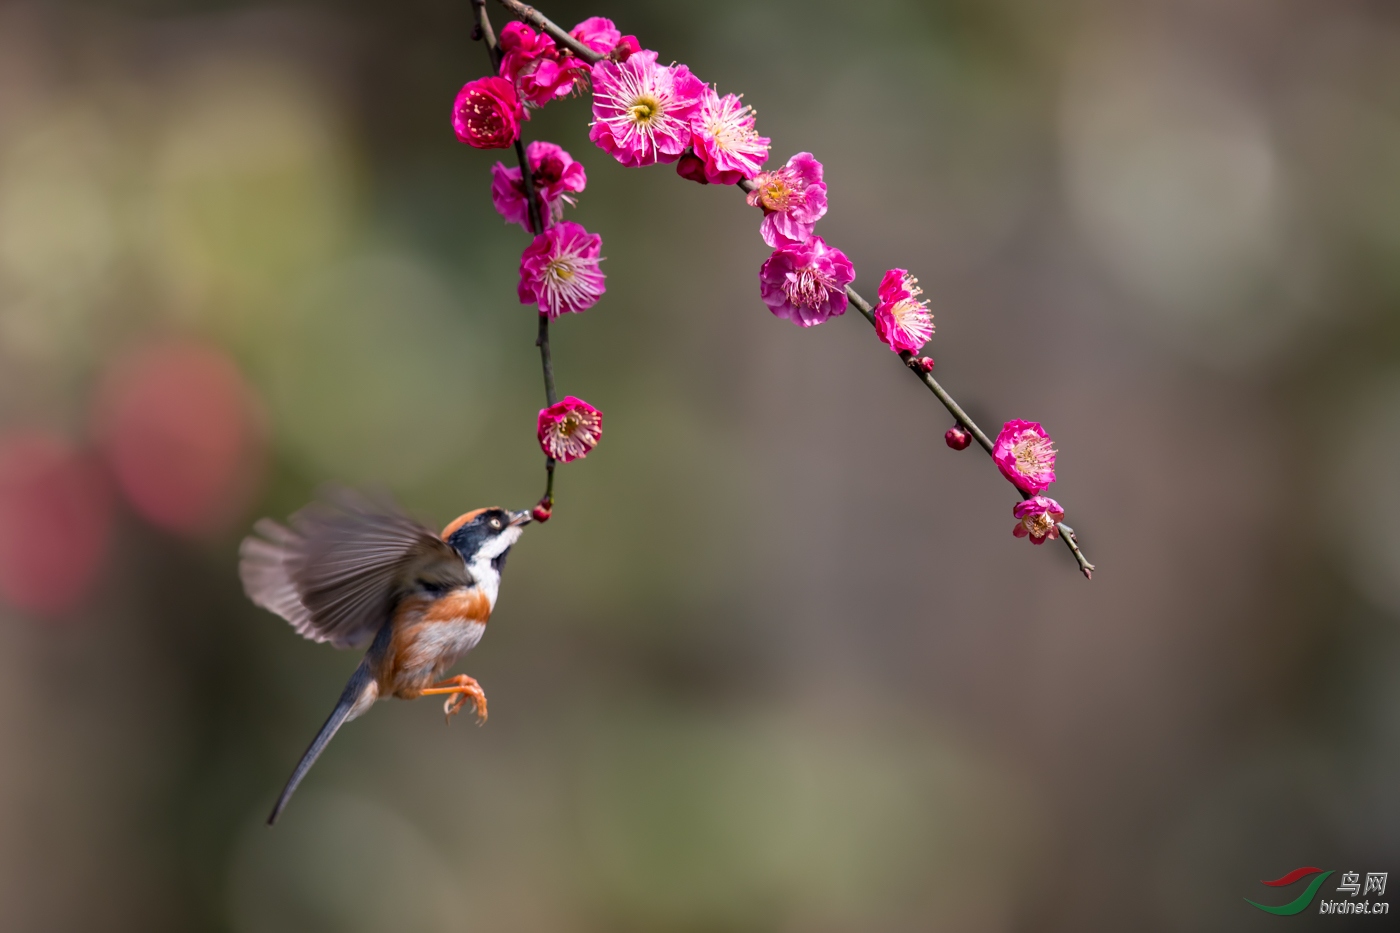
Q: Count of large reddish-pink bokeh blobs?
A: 2